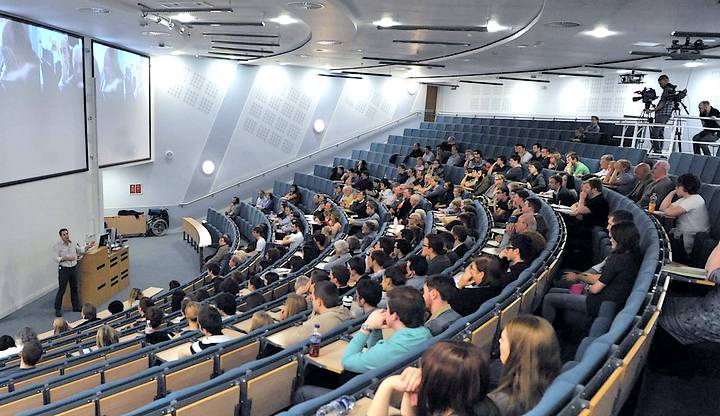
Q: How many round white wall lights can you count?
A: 3